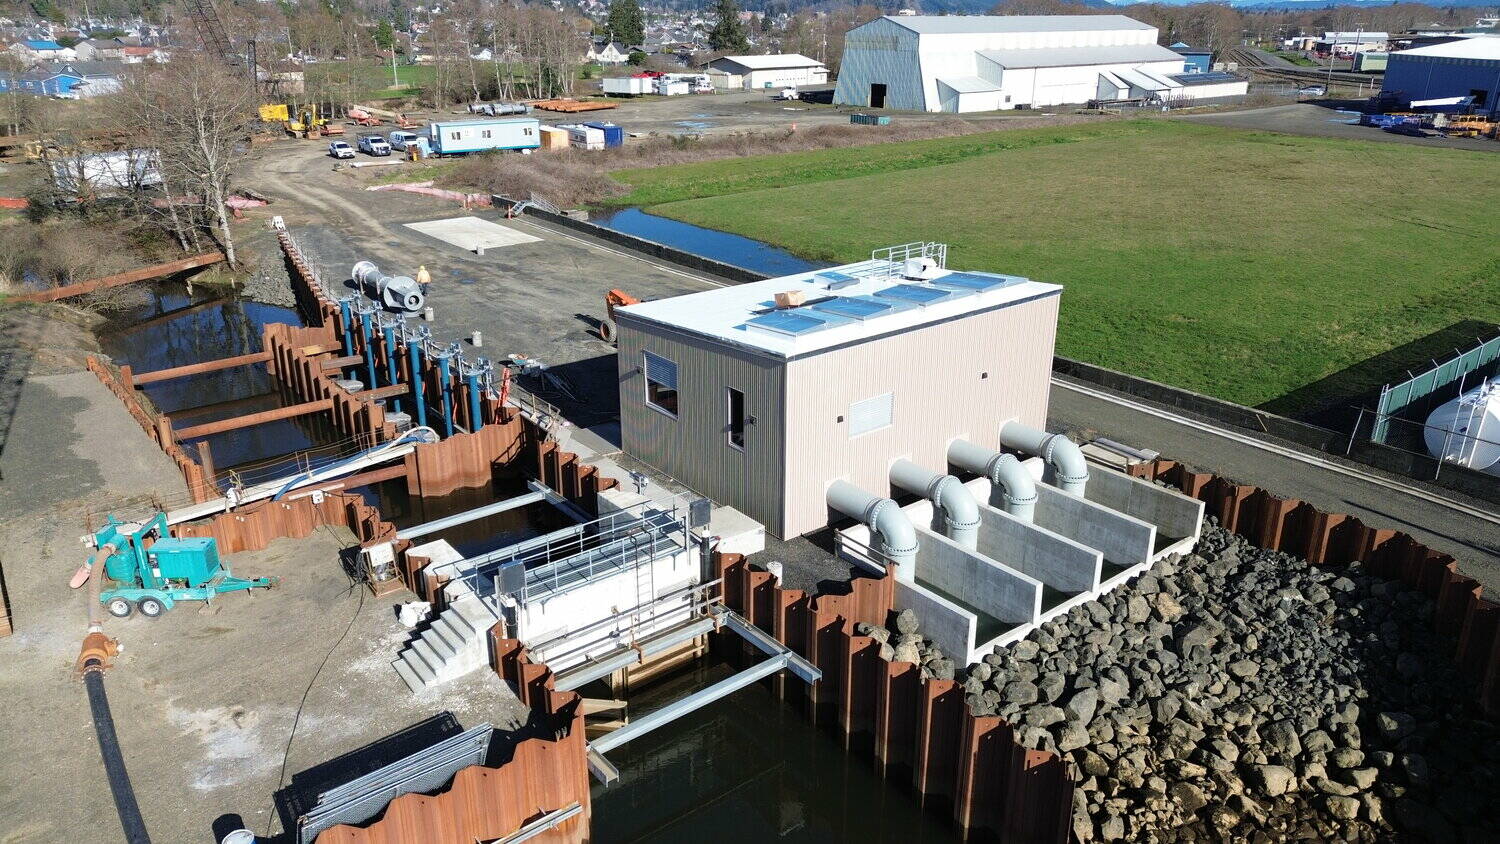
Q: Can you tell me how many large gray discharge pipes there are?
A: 4